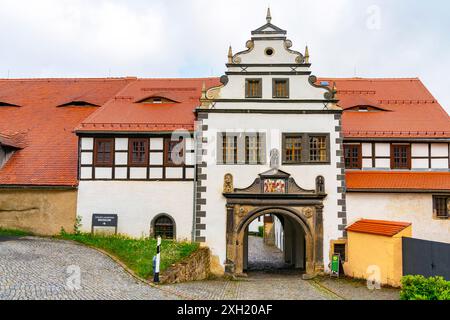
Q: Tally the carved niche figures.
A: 3